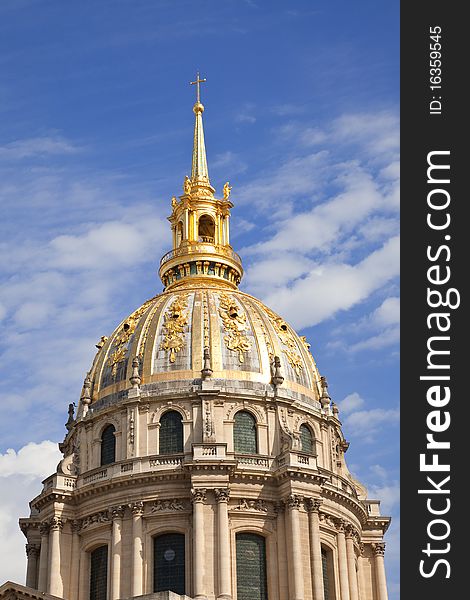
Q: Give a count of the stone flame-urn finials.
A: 7